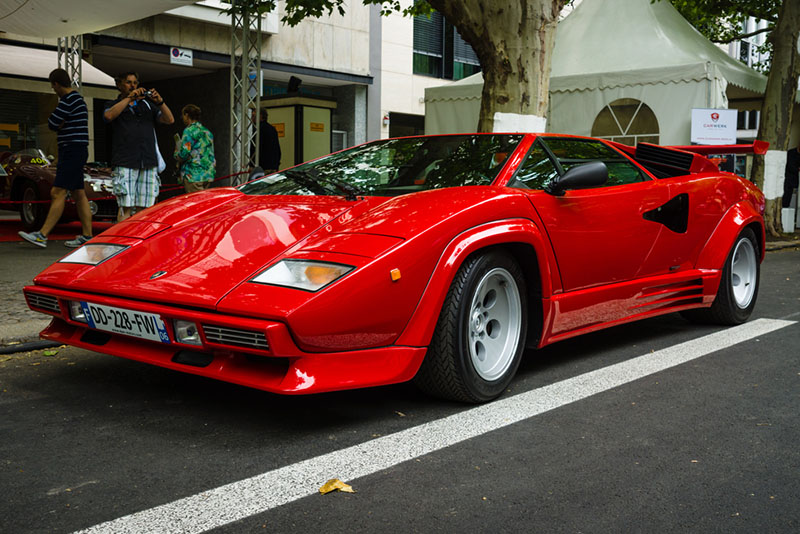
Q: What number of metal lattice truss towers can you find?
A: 2